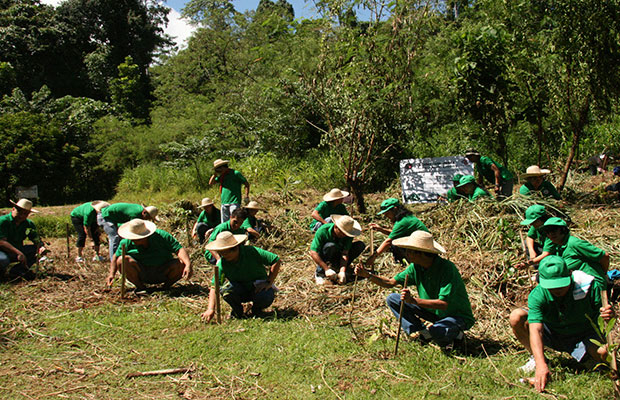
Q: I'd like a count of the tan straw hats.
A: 12